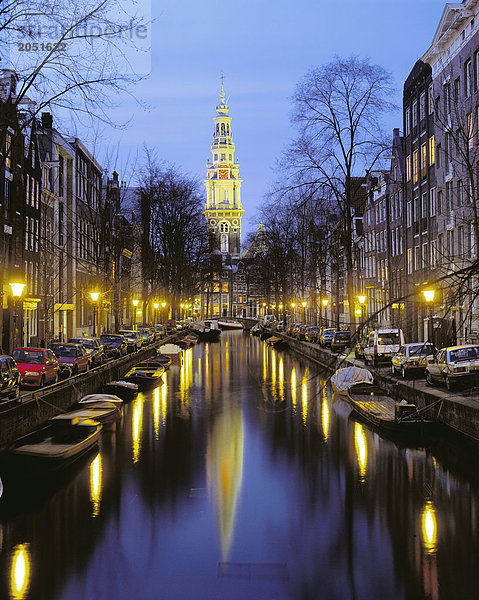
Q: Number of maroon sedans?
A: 1